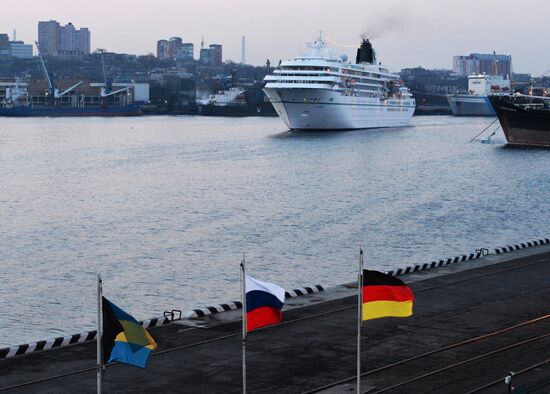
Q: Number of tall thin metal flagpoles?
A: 3